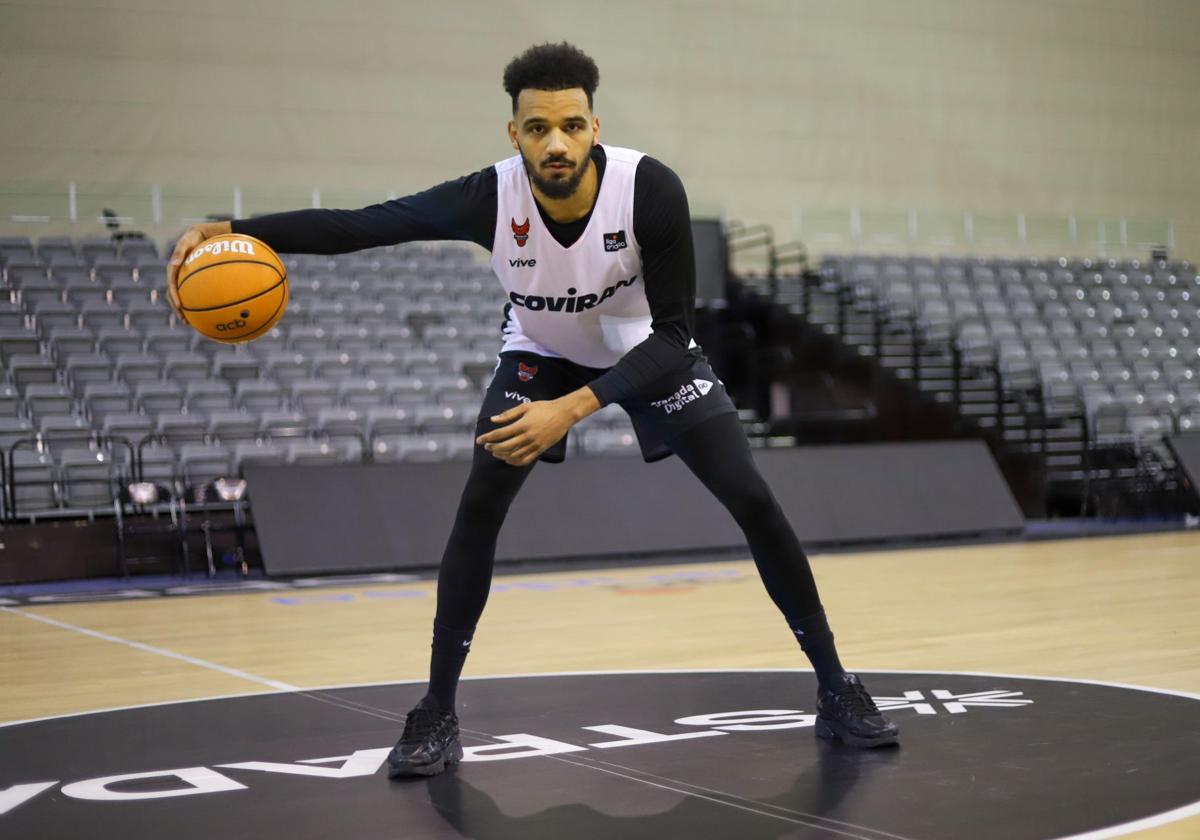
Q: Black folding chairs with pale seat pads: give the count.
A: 2